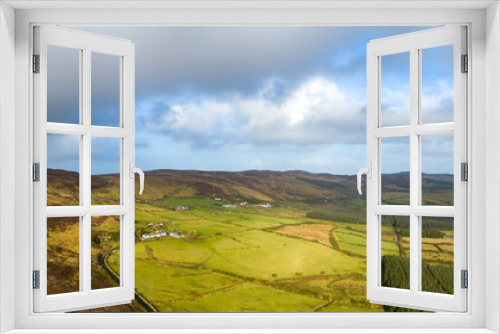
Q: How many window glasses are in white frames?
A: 12